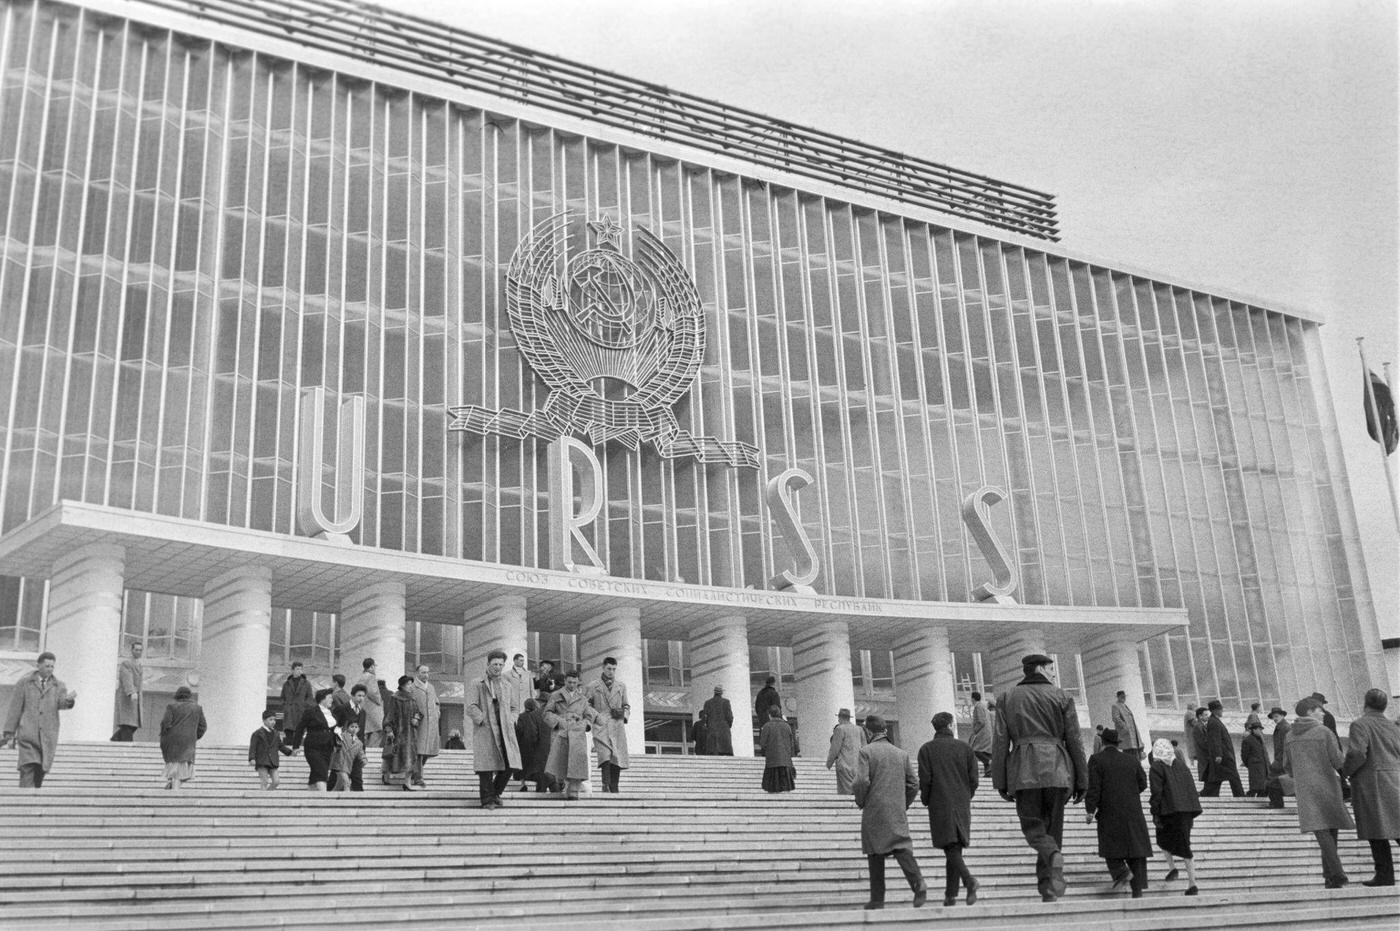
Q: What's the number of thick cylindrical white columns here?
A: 10